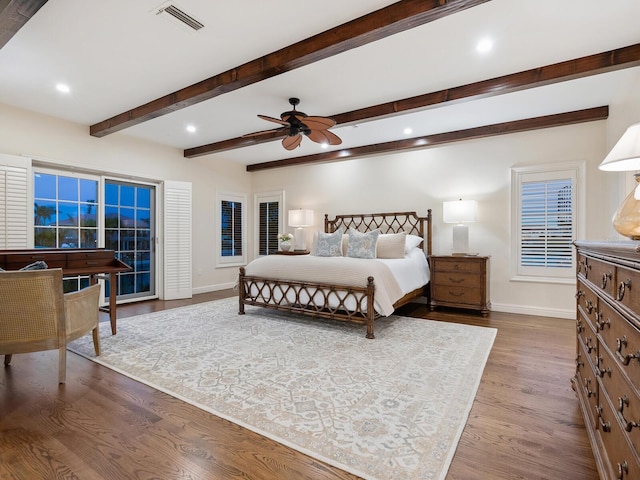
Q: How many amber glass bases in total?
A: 1